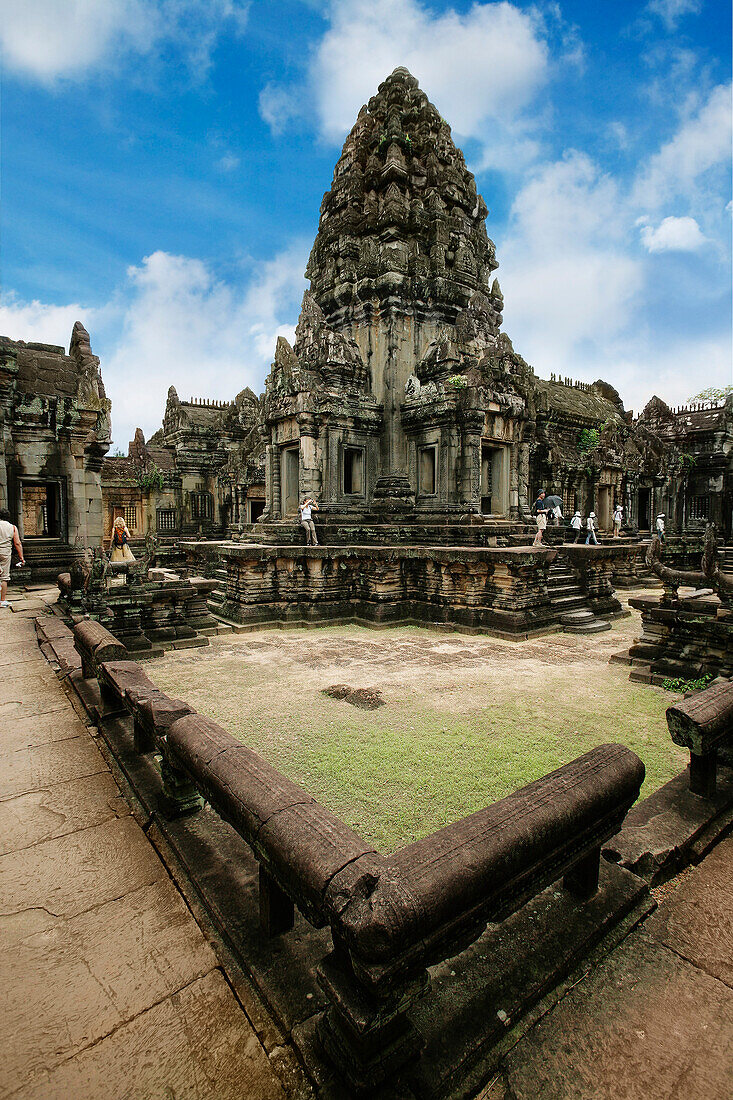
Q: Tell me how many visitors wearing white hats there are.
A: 4